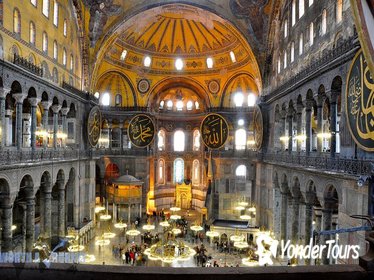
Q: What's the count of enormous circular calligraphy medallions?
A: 5